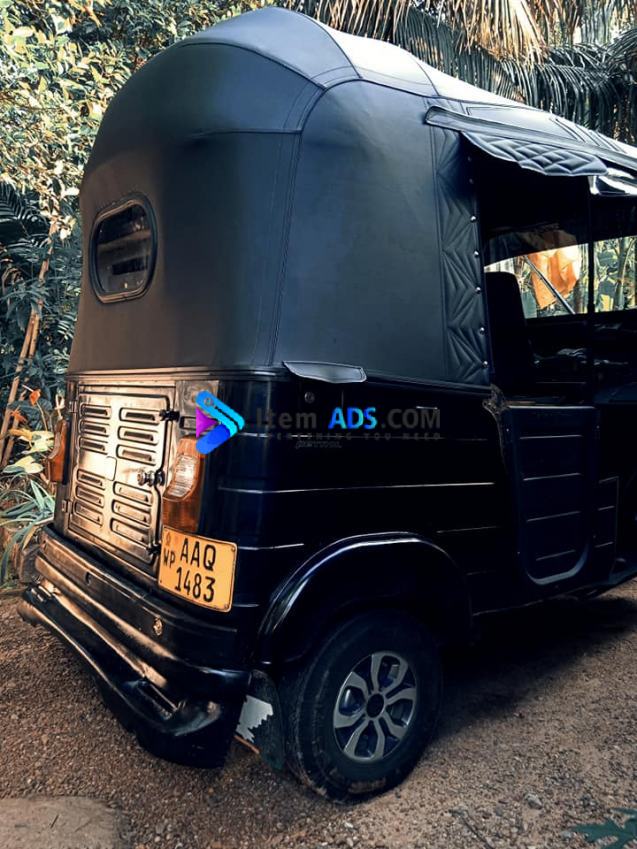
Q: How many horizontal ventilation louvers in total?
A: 12